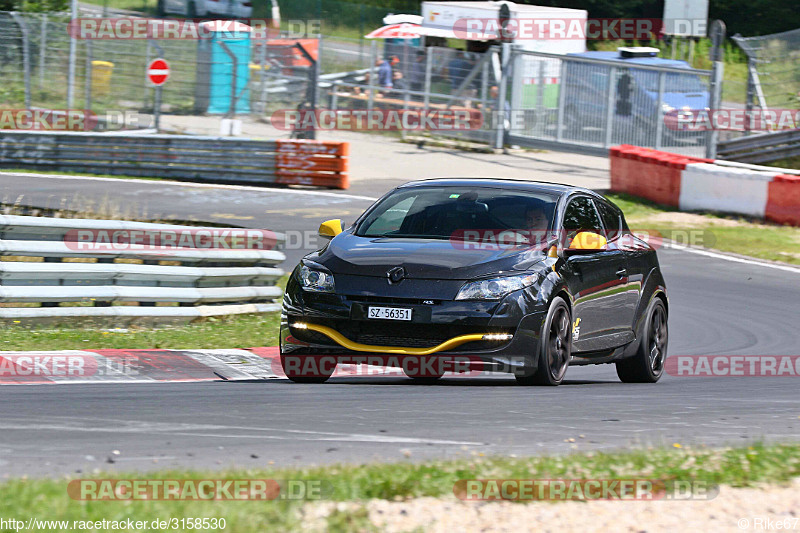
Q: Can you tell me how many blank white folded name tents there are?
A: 0